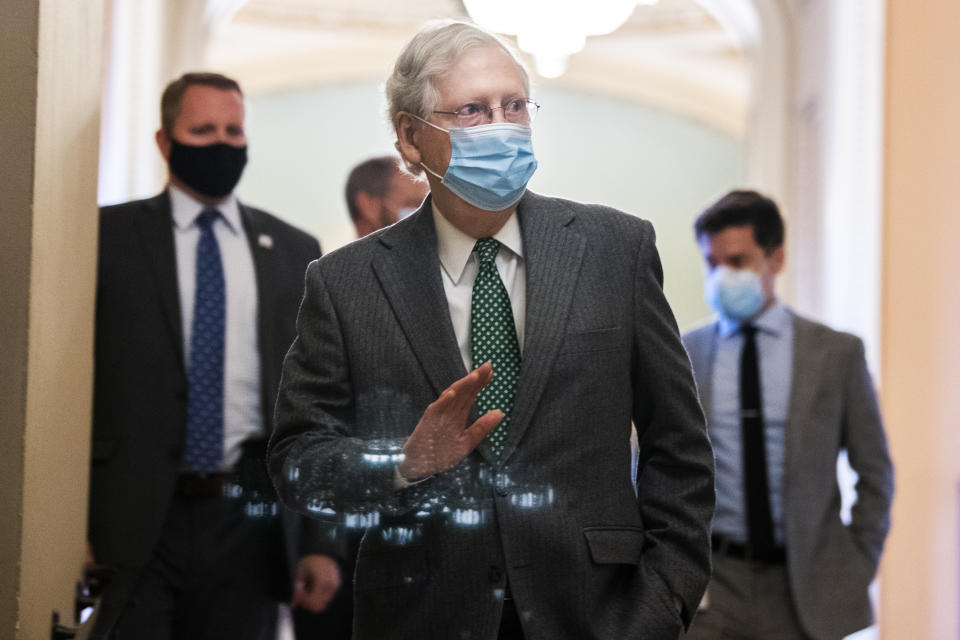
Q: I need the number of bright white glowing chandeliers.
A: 1